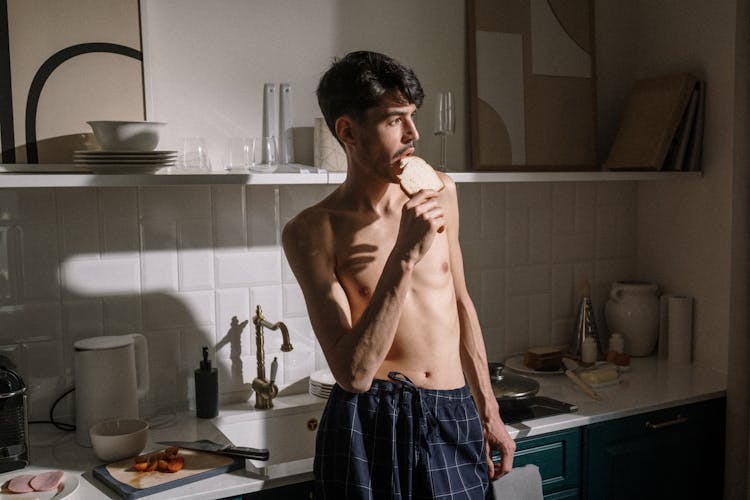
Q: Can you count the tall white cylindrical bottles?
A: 2